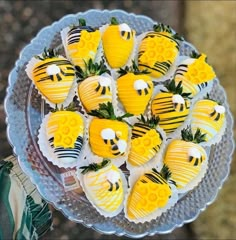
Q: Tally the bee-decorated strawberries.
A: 9